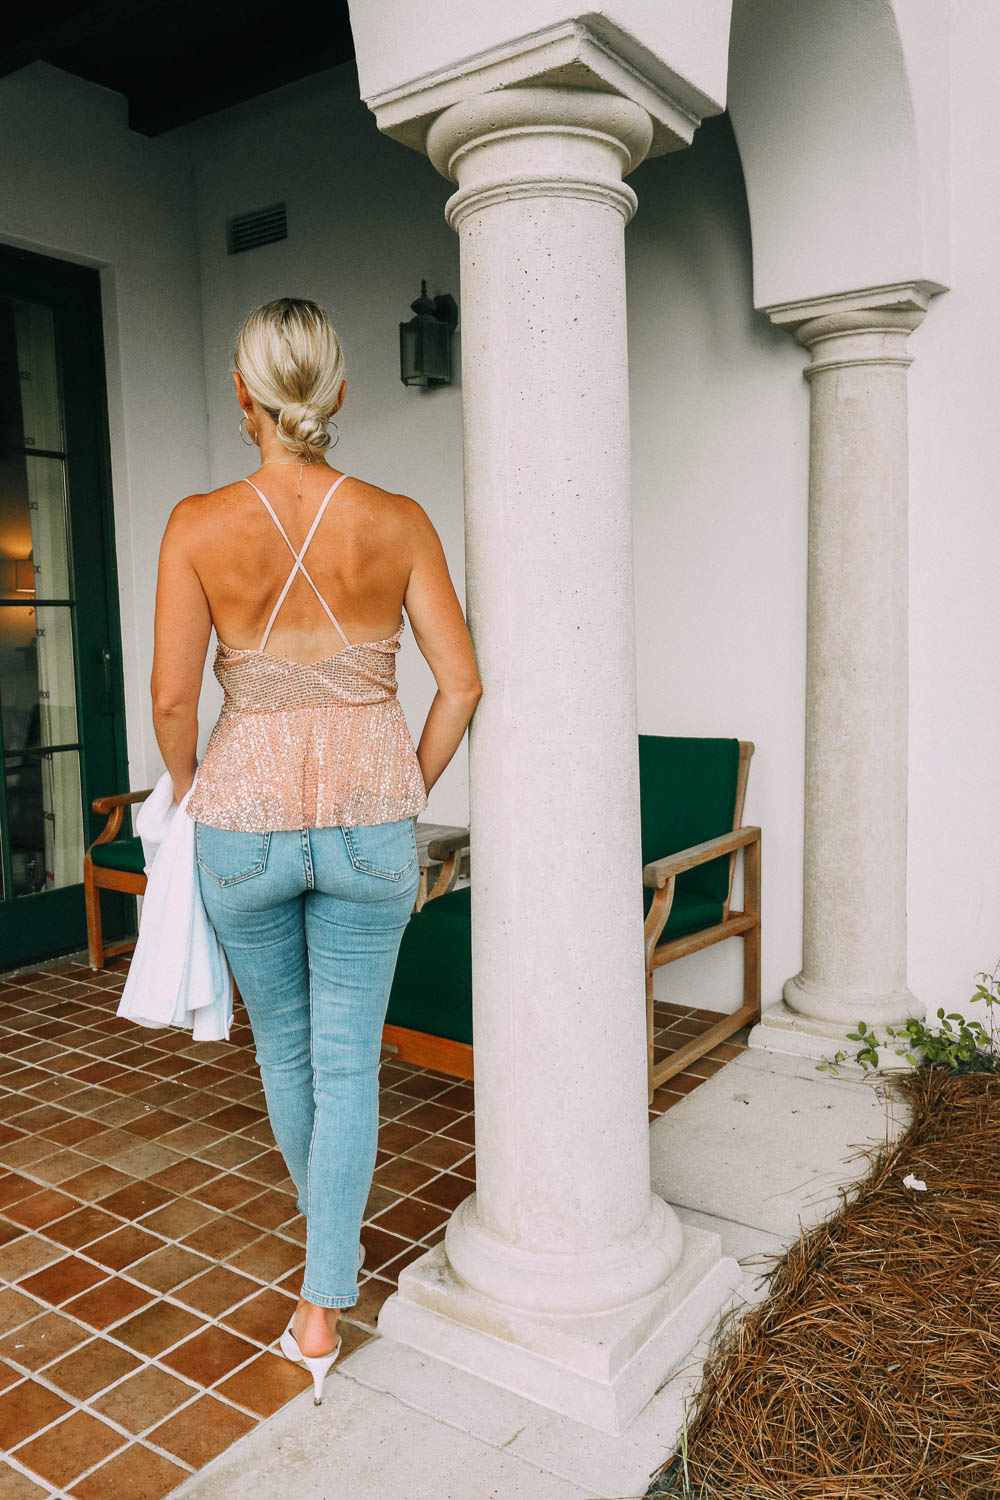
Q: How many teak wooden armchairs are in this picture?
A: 2